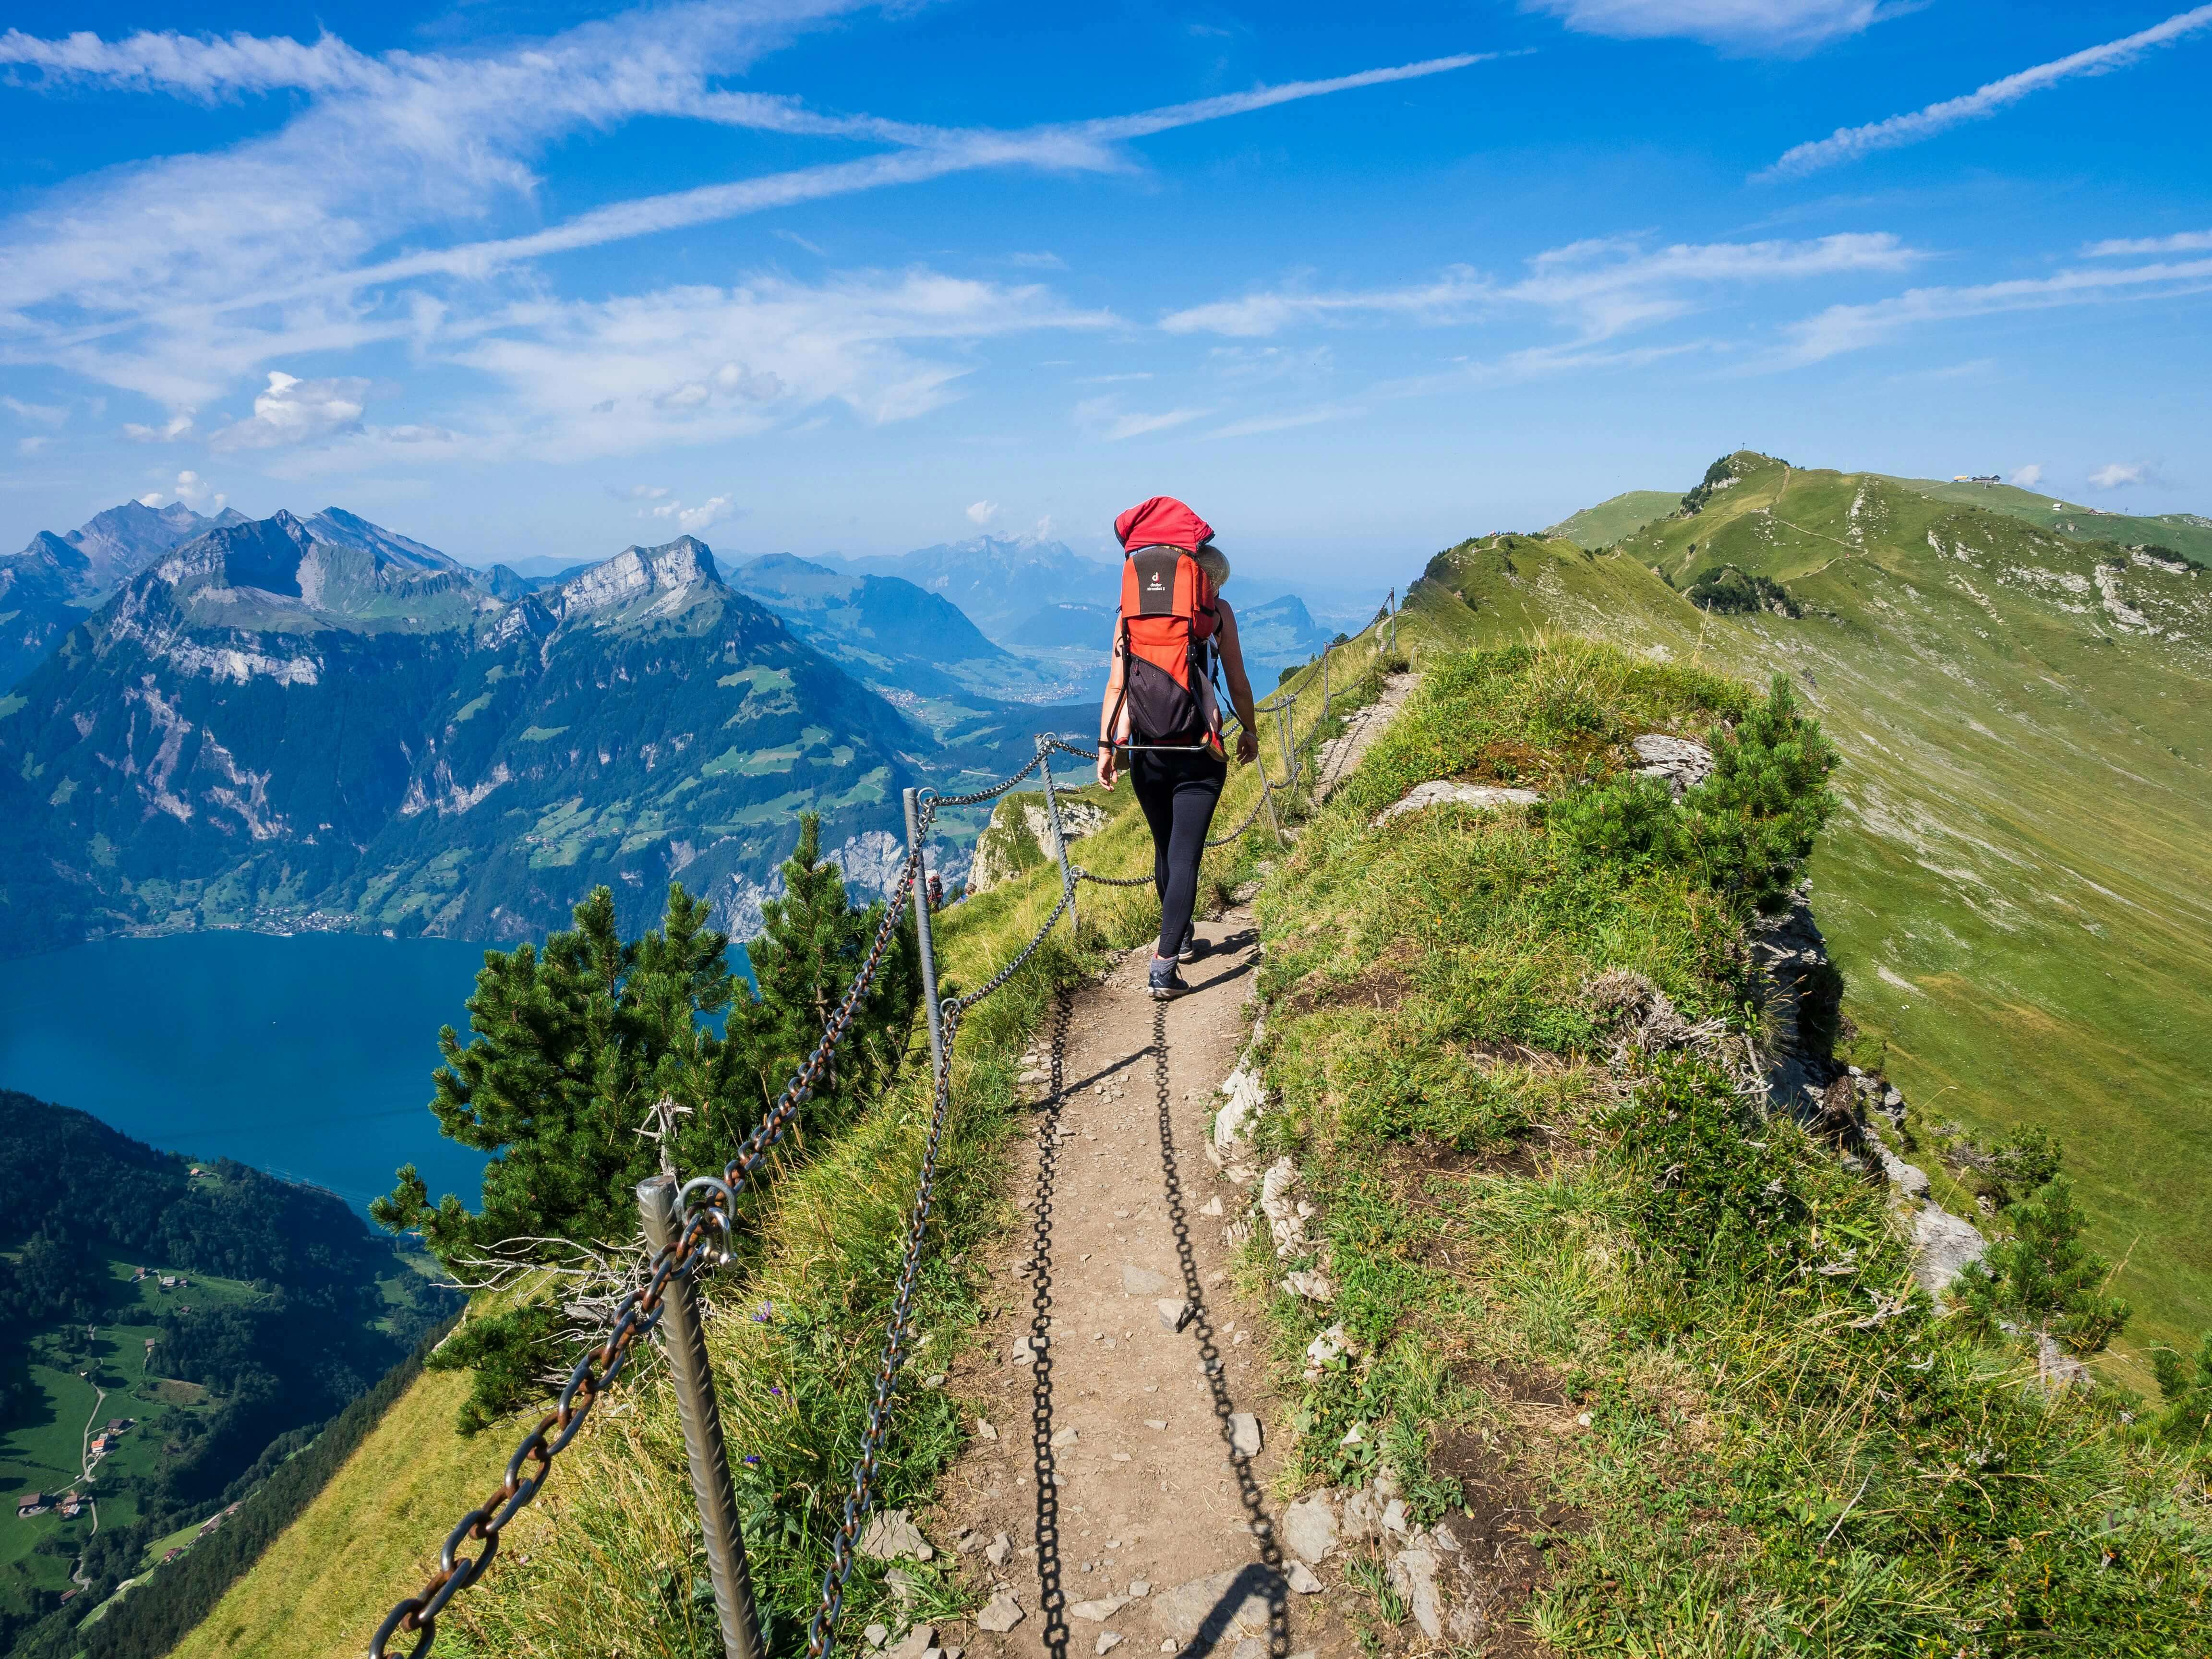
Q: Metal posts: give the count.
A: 8